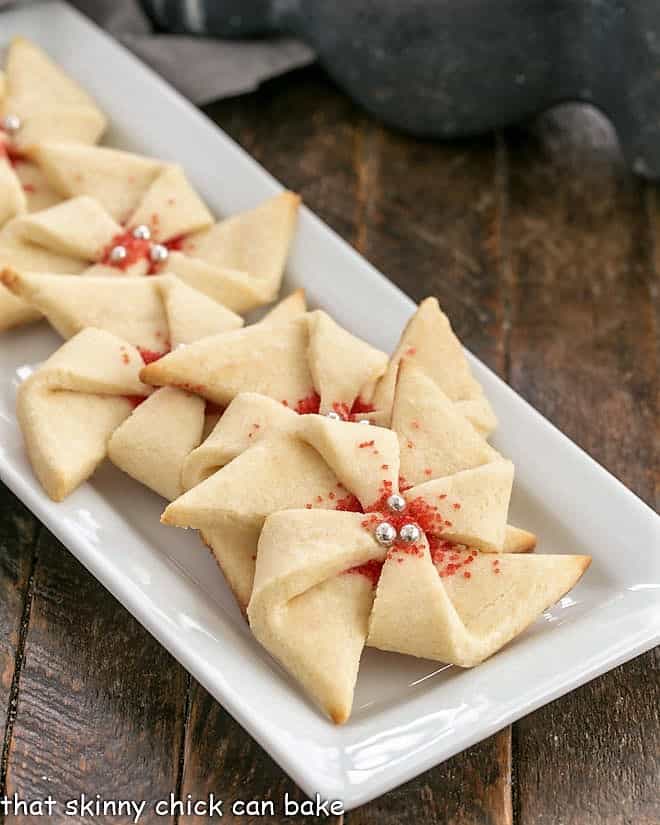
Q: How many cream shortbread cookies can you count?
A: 5